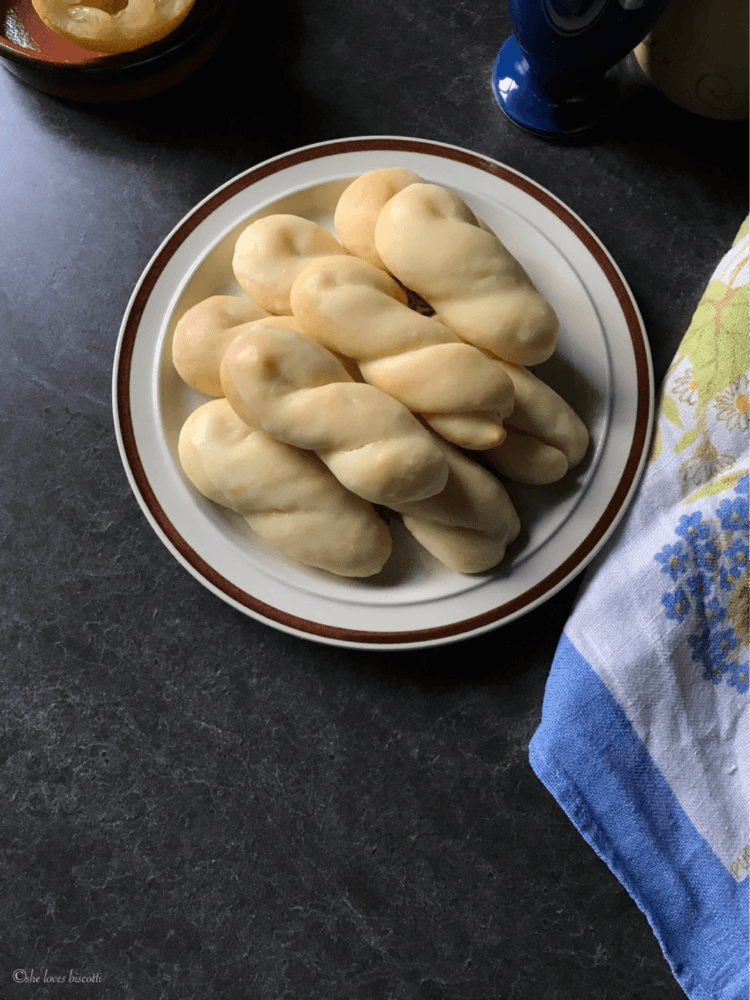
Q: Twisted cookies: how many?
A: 9